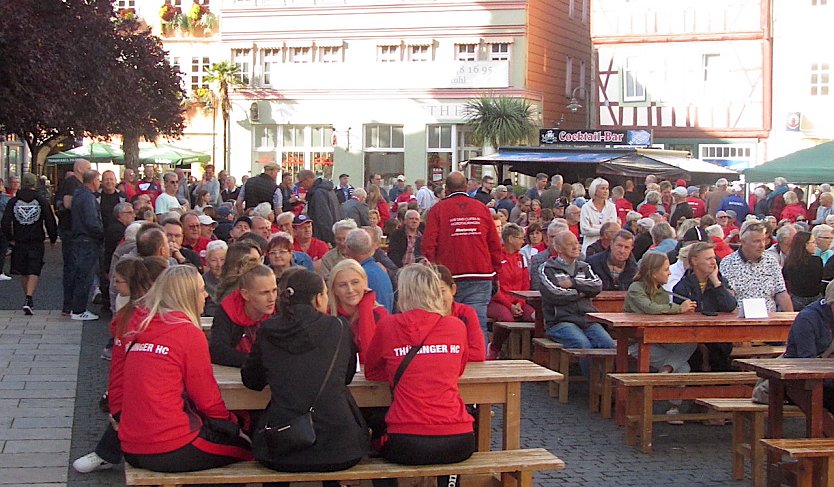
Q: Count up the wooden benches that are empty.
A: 2